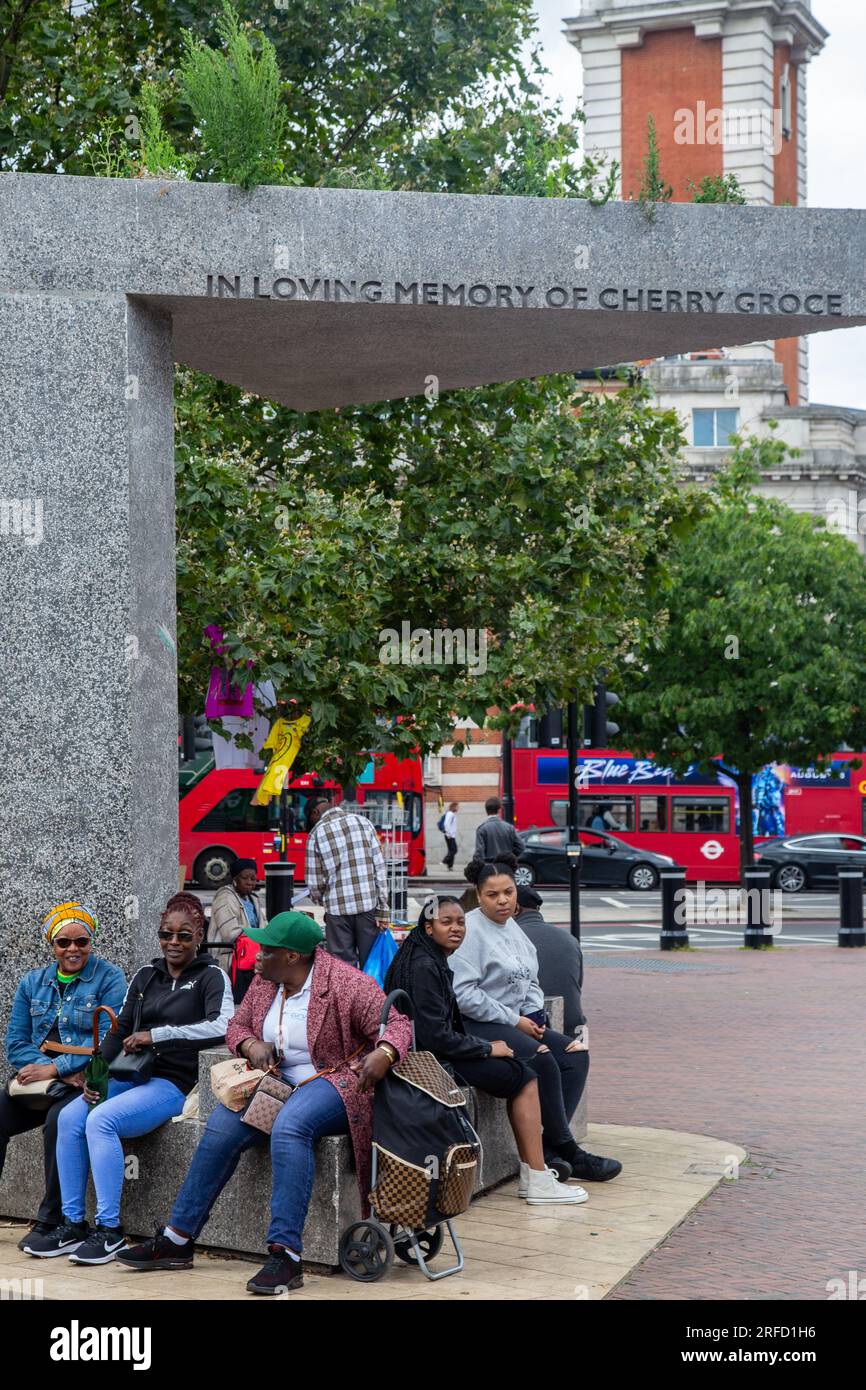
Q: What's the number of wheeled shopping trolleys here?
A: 1